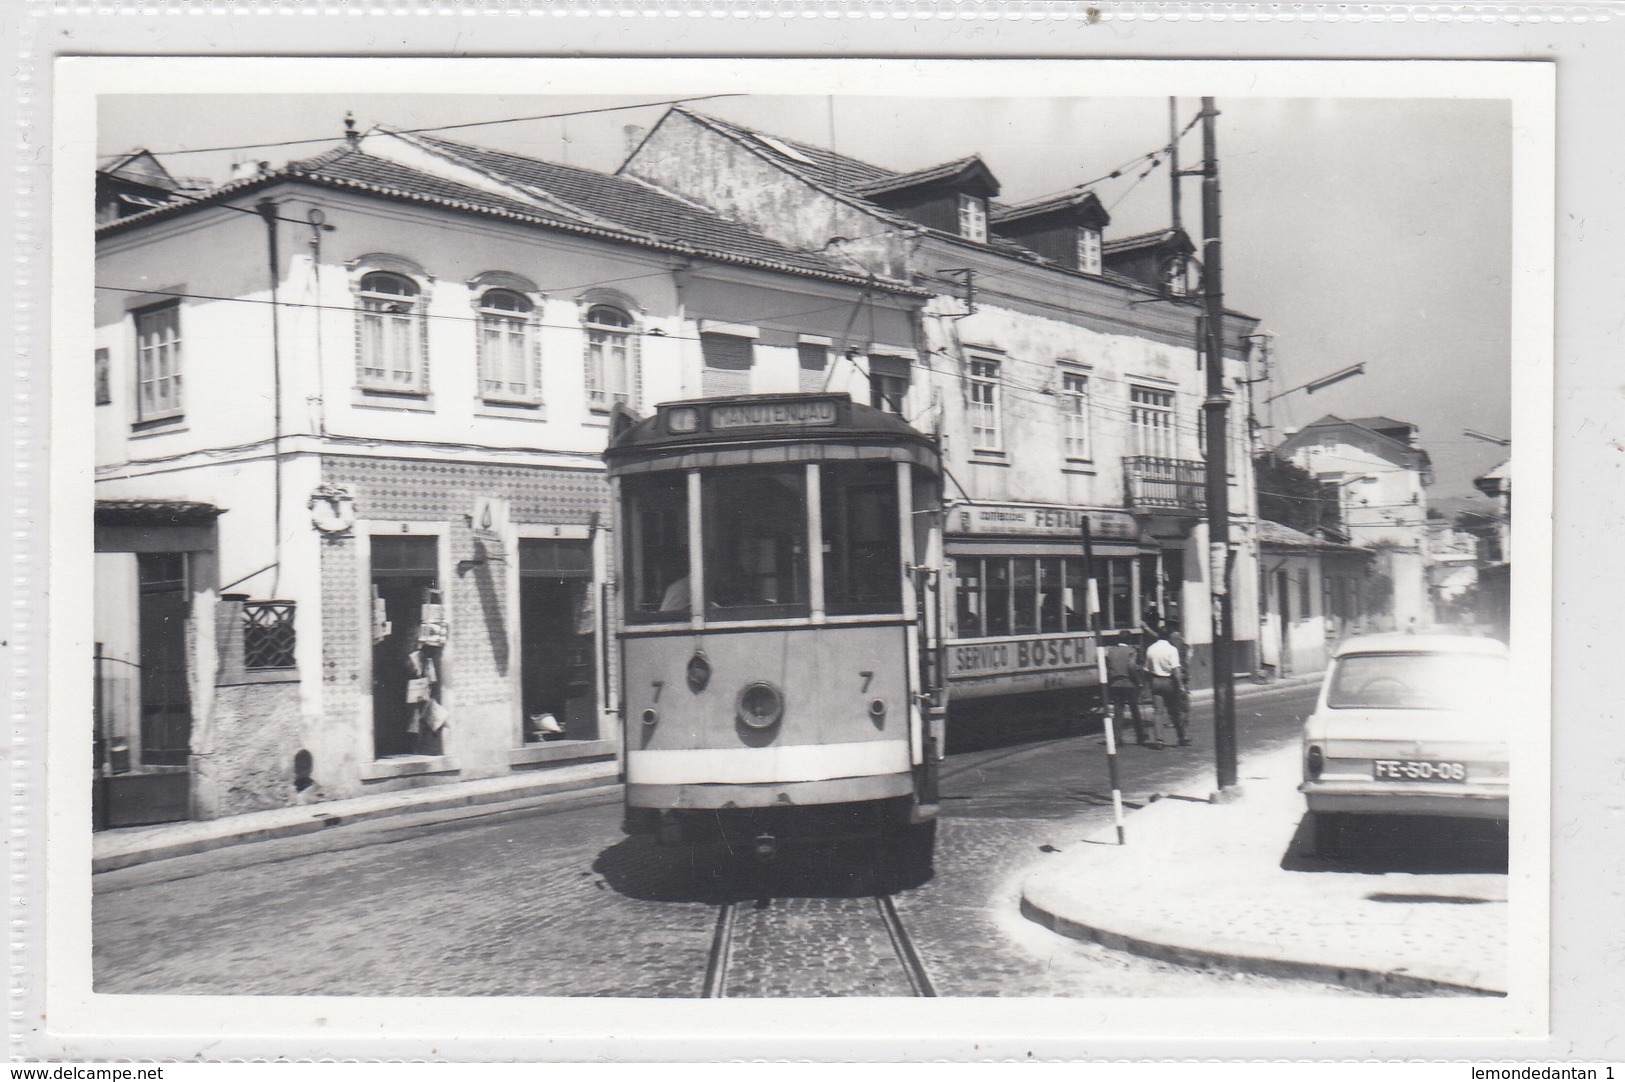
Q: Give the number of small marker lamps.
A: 2